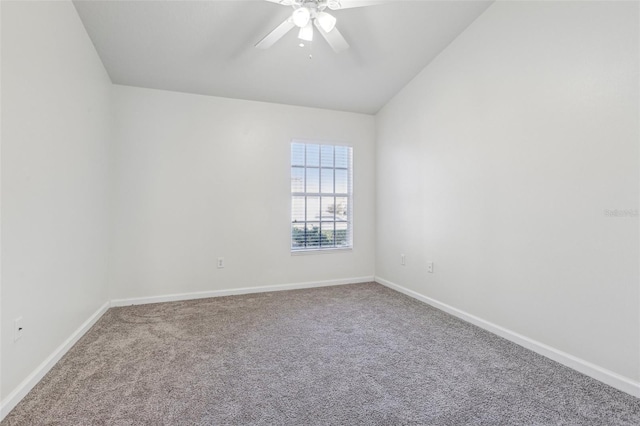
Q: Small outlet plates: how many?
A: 4